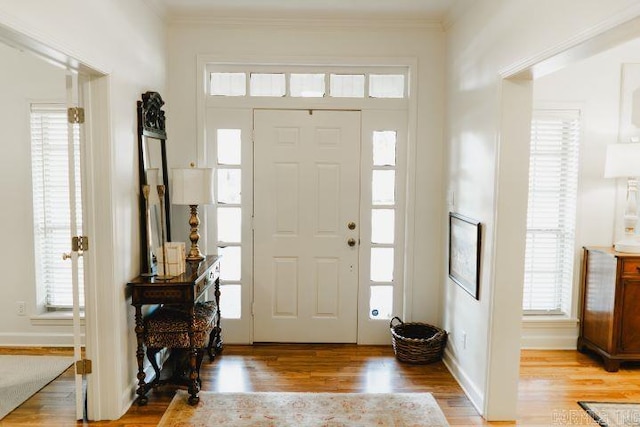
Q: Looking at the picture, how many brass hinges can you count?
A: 3